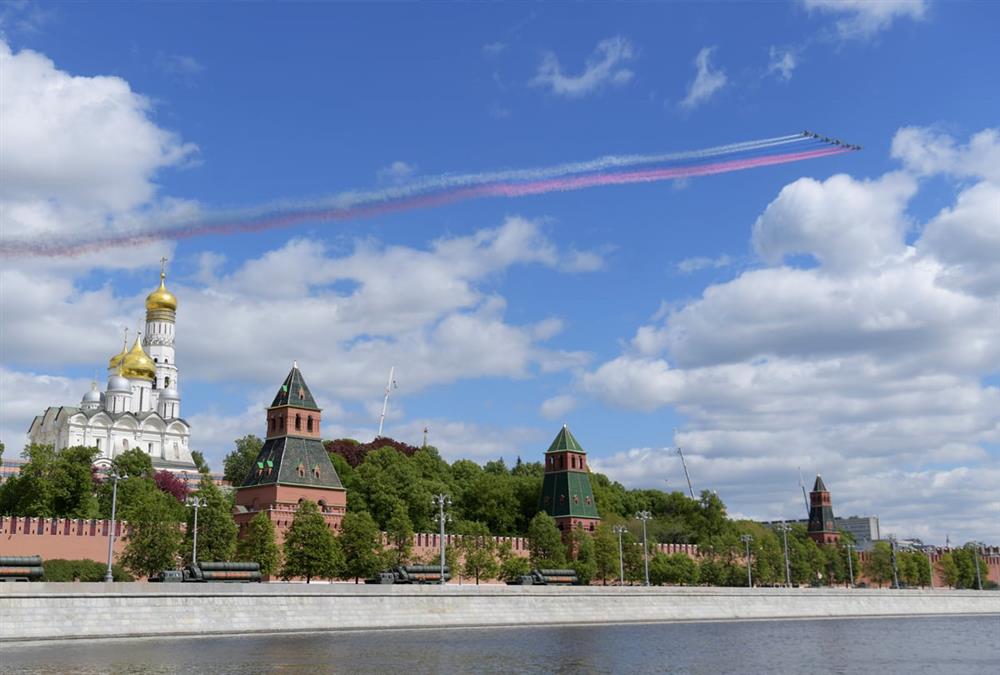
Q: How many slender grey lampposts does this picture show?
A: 11